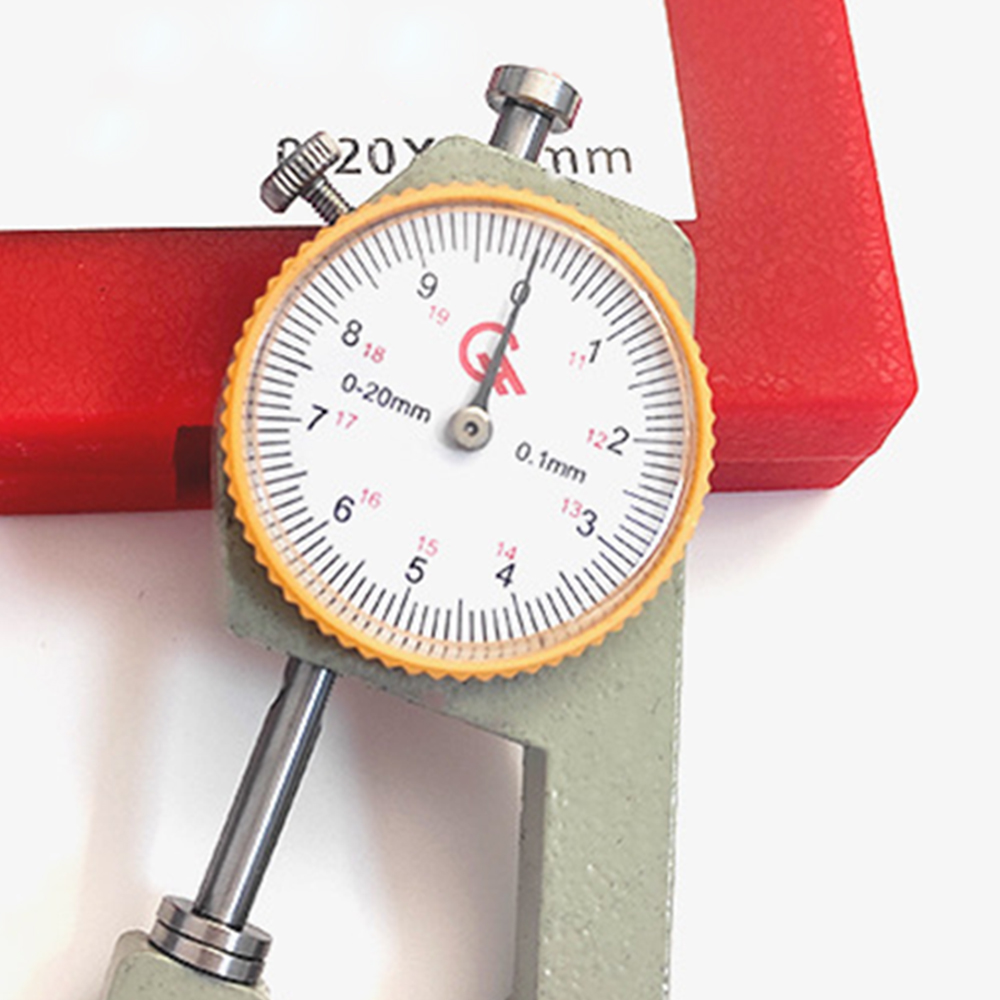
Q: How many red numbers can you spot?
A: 9